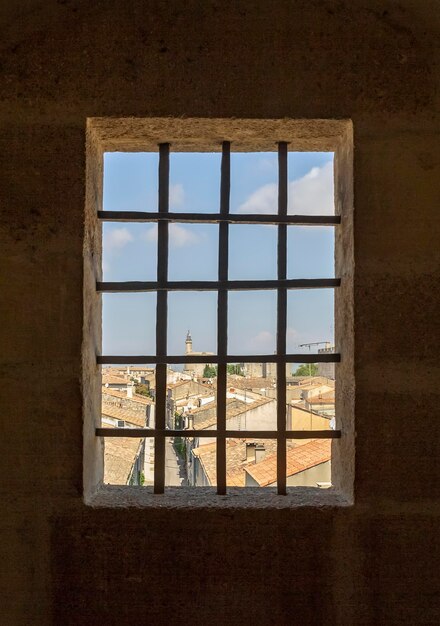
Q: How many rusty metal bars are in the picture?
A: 7